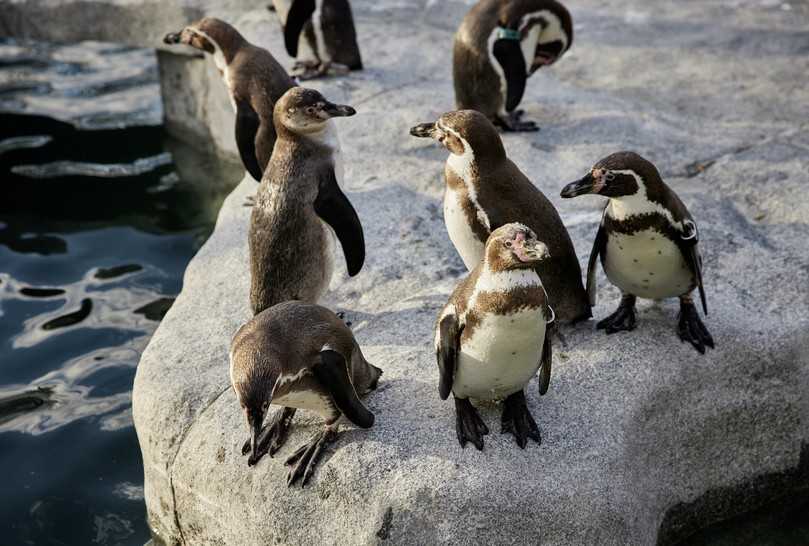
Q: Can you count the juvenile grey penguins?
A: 1